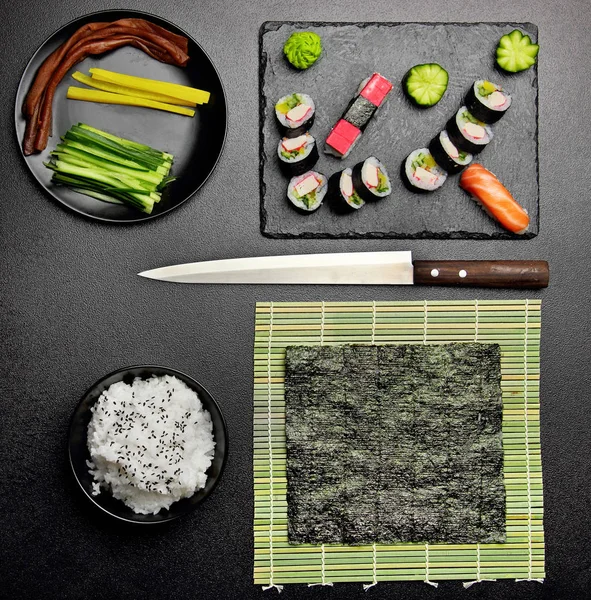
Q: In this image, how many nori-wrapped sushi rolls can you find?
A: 9